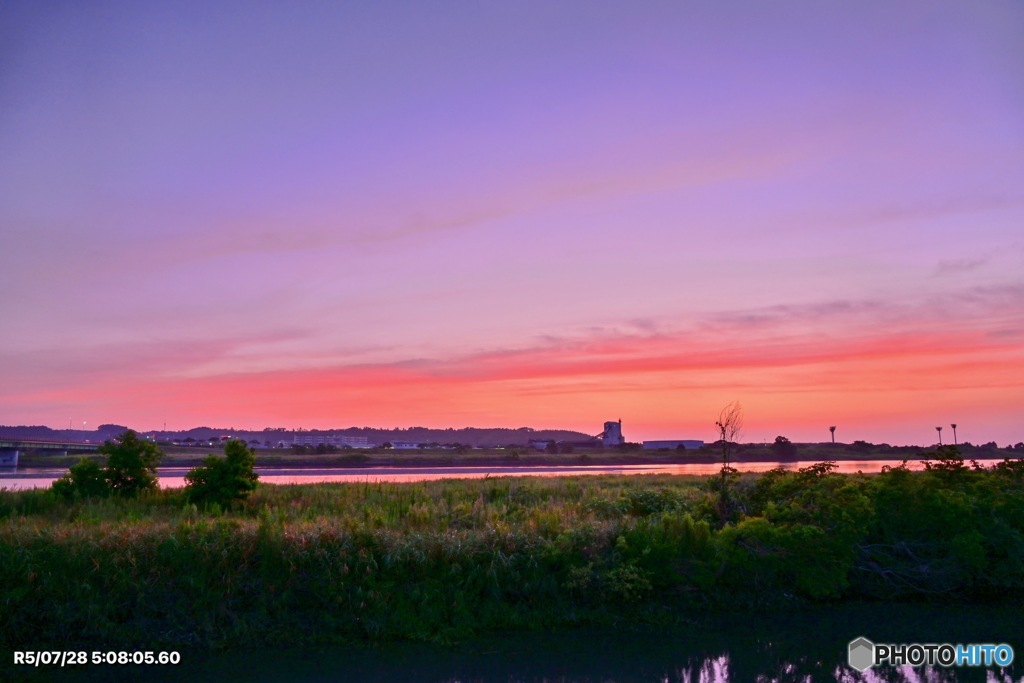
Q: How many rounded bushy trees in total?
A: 2